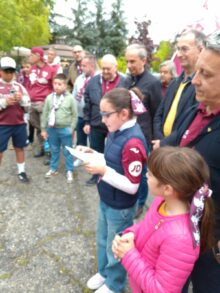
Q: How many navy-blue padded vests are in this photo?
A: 1